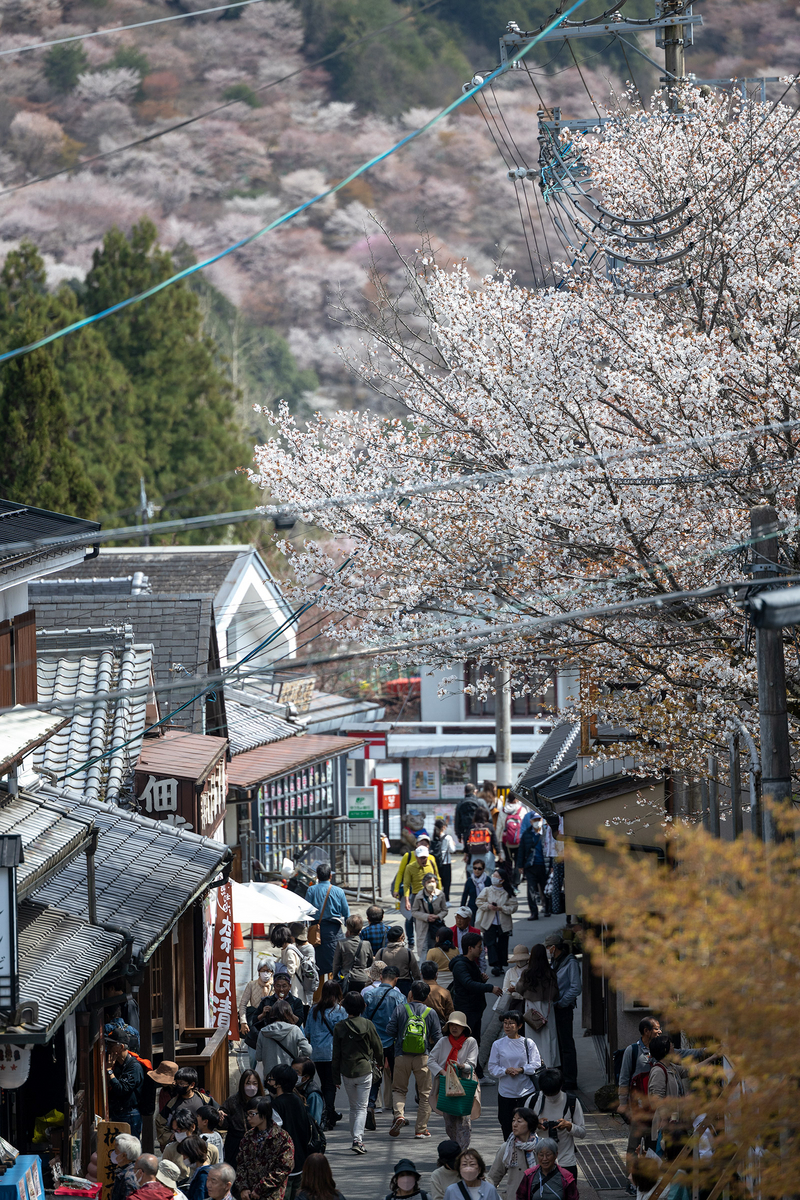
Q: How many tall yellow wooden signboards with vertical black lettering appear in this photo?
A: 1